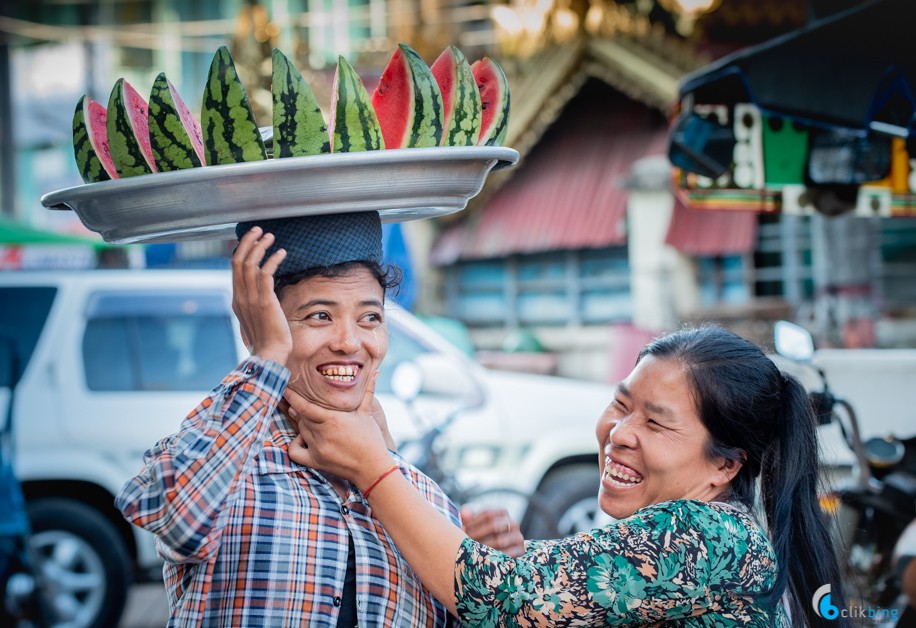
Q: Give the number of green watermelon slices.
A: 9